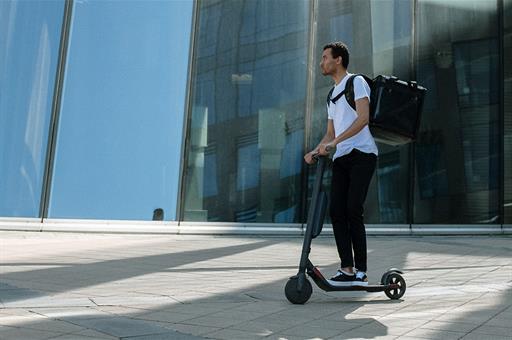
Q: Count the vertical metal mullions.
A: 5